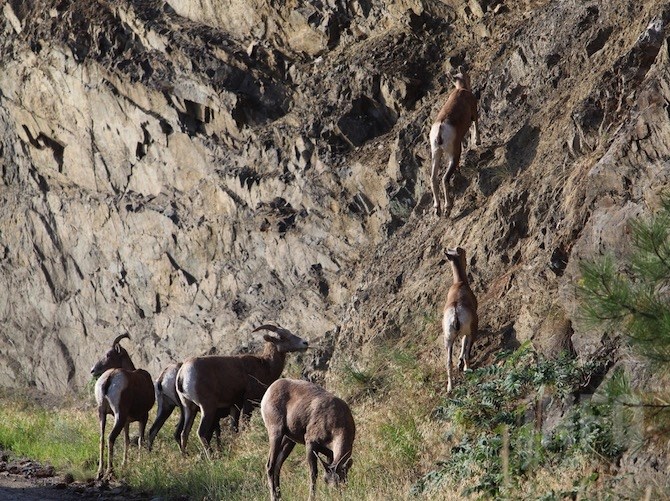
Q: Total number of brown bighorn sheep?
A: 6